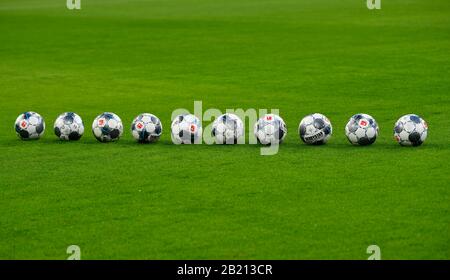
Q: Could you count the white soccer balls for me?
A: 10